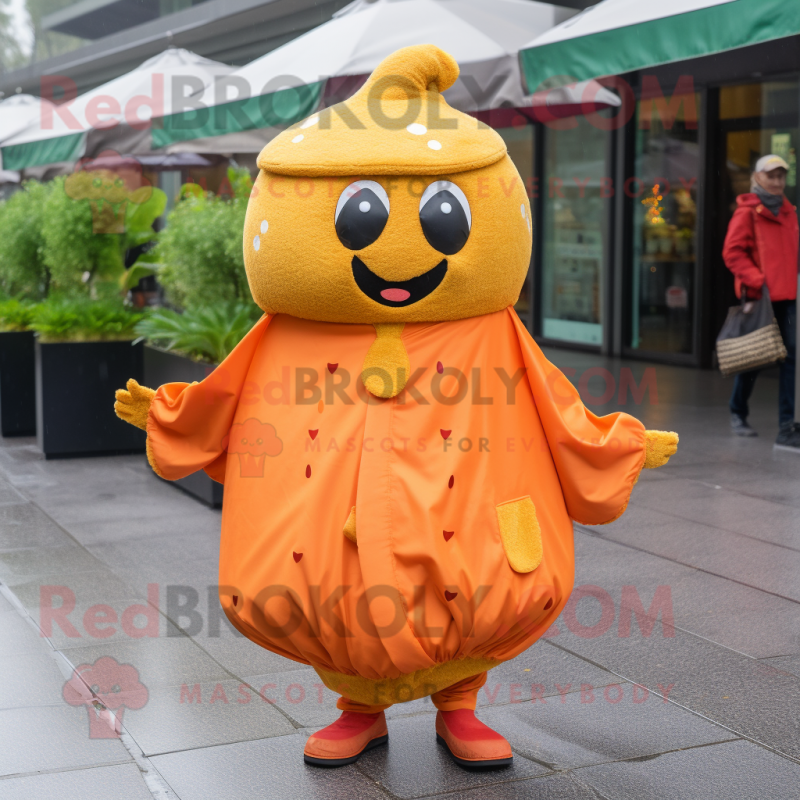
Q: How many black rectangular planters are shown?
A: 3